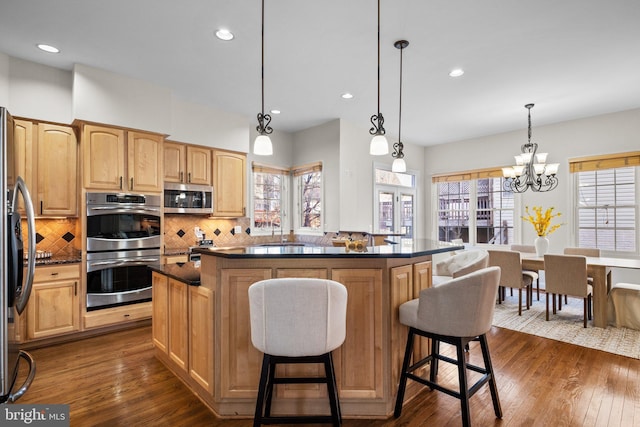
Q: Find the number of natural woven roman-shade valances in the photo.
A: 4